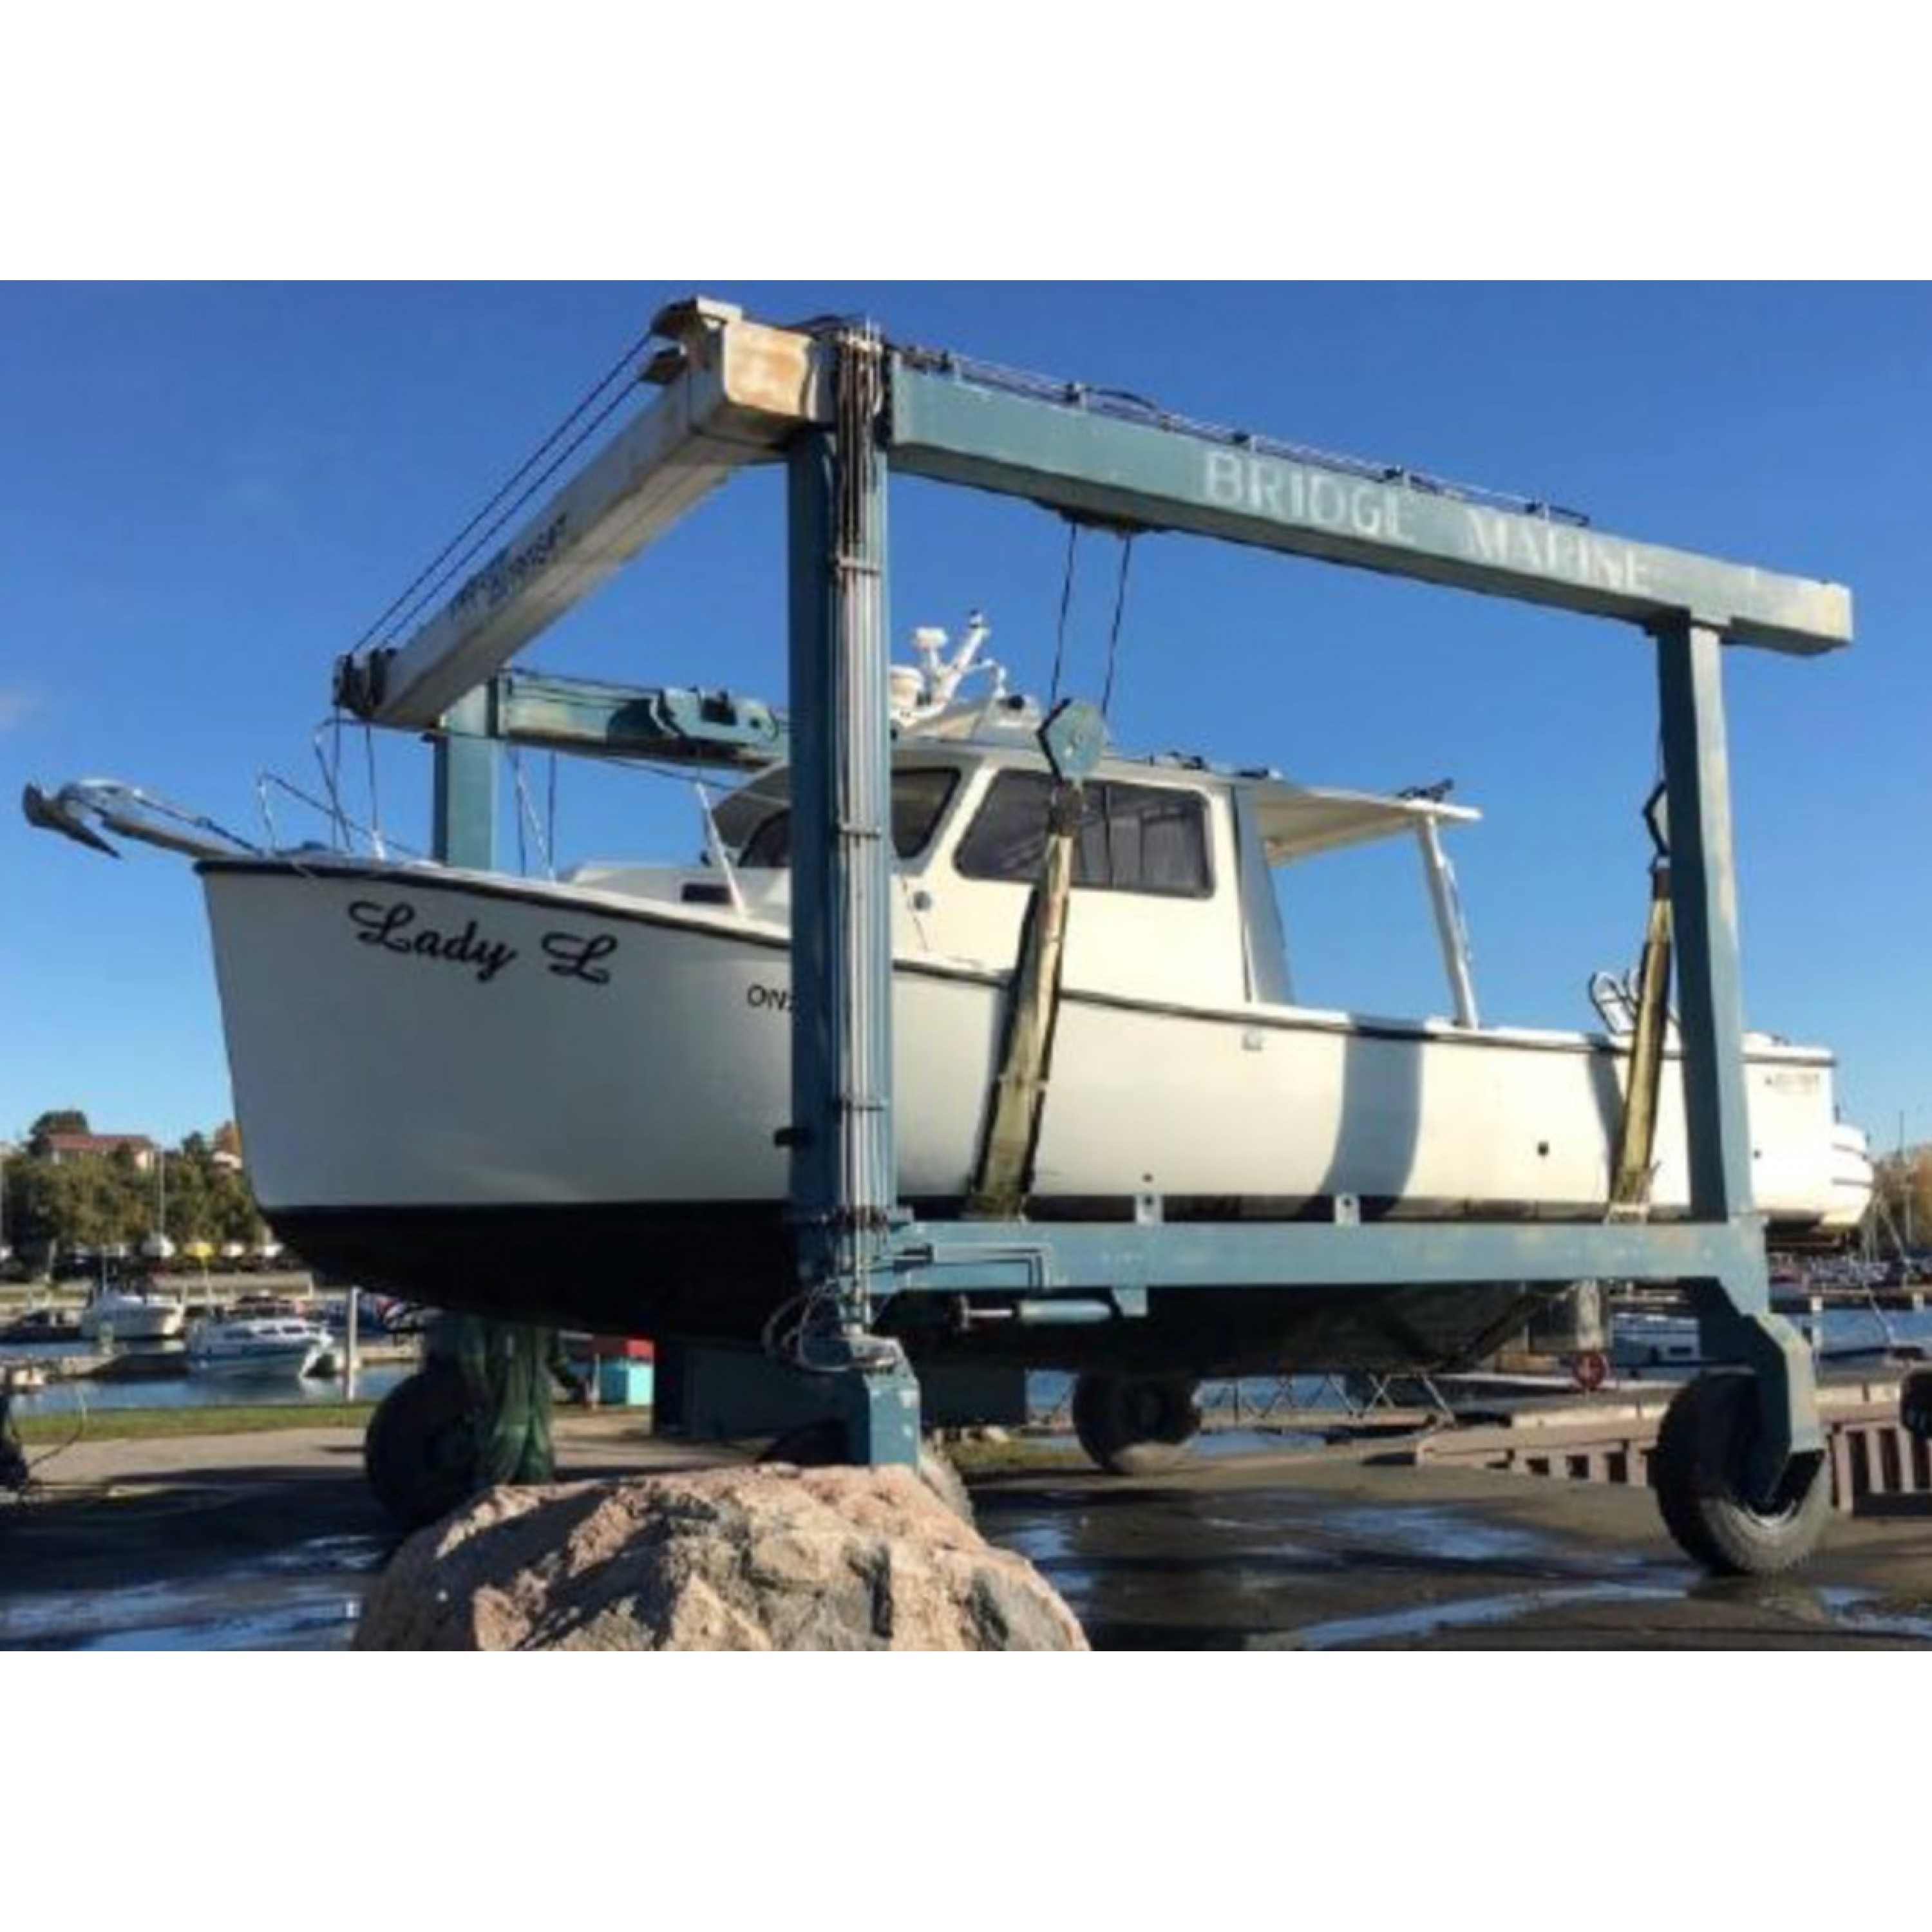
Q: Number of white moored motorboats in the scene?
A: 2